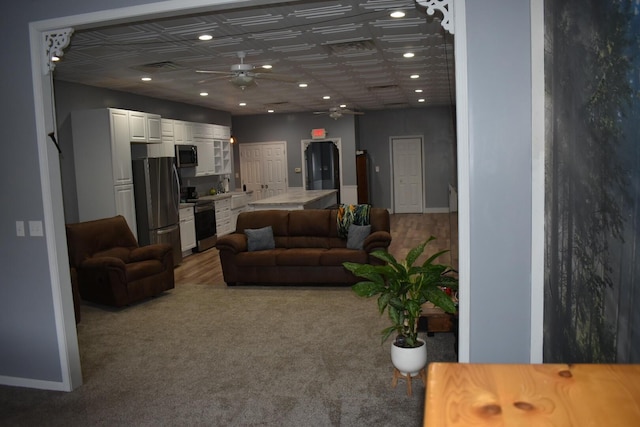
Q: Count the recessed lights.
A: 15